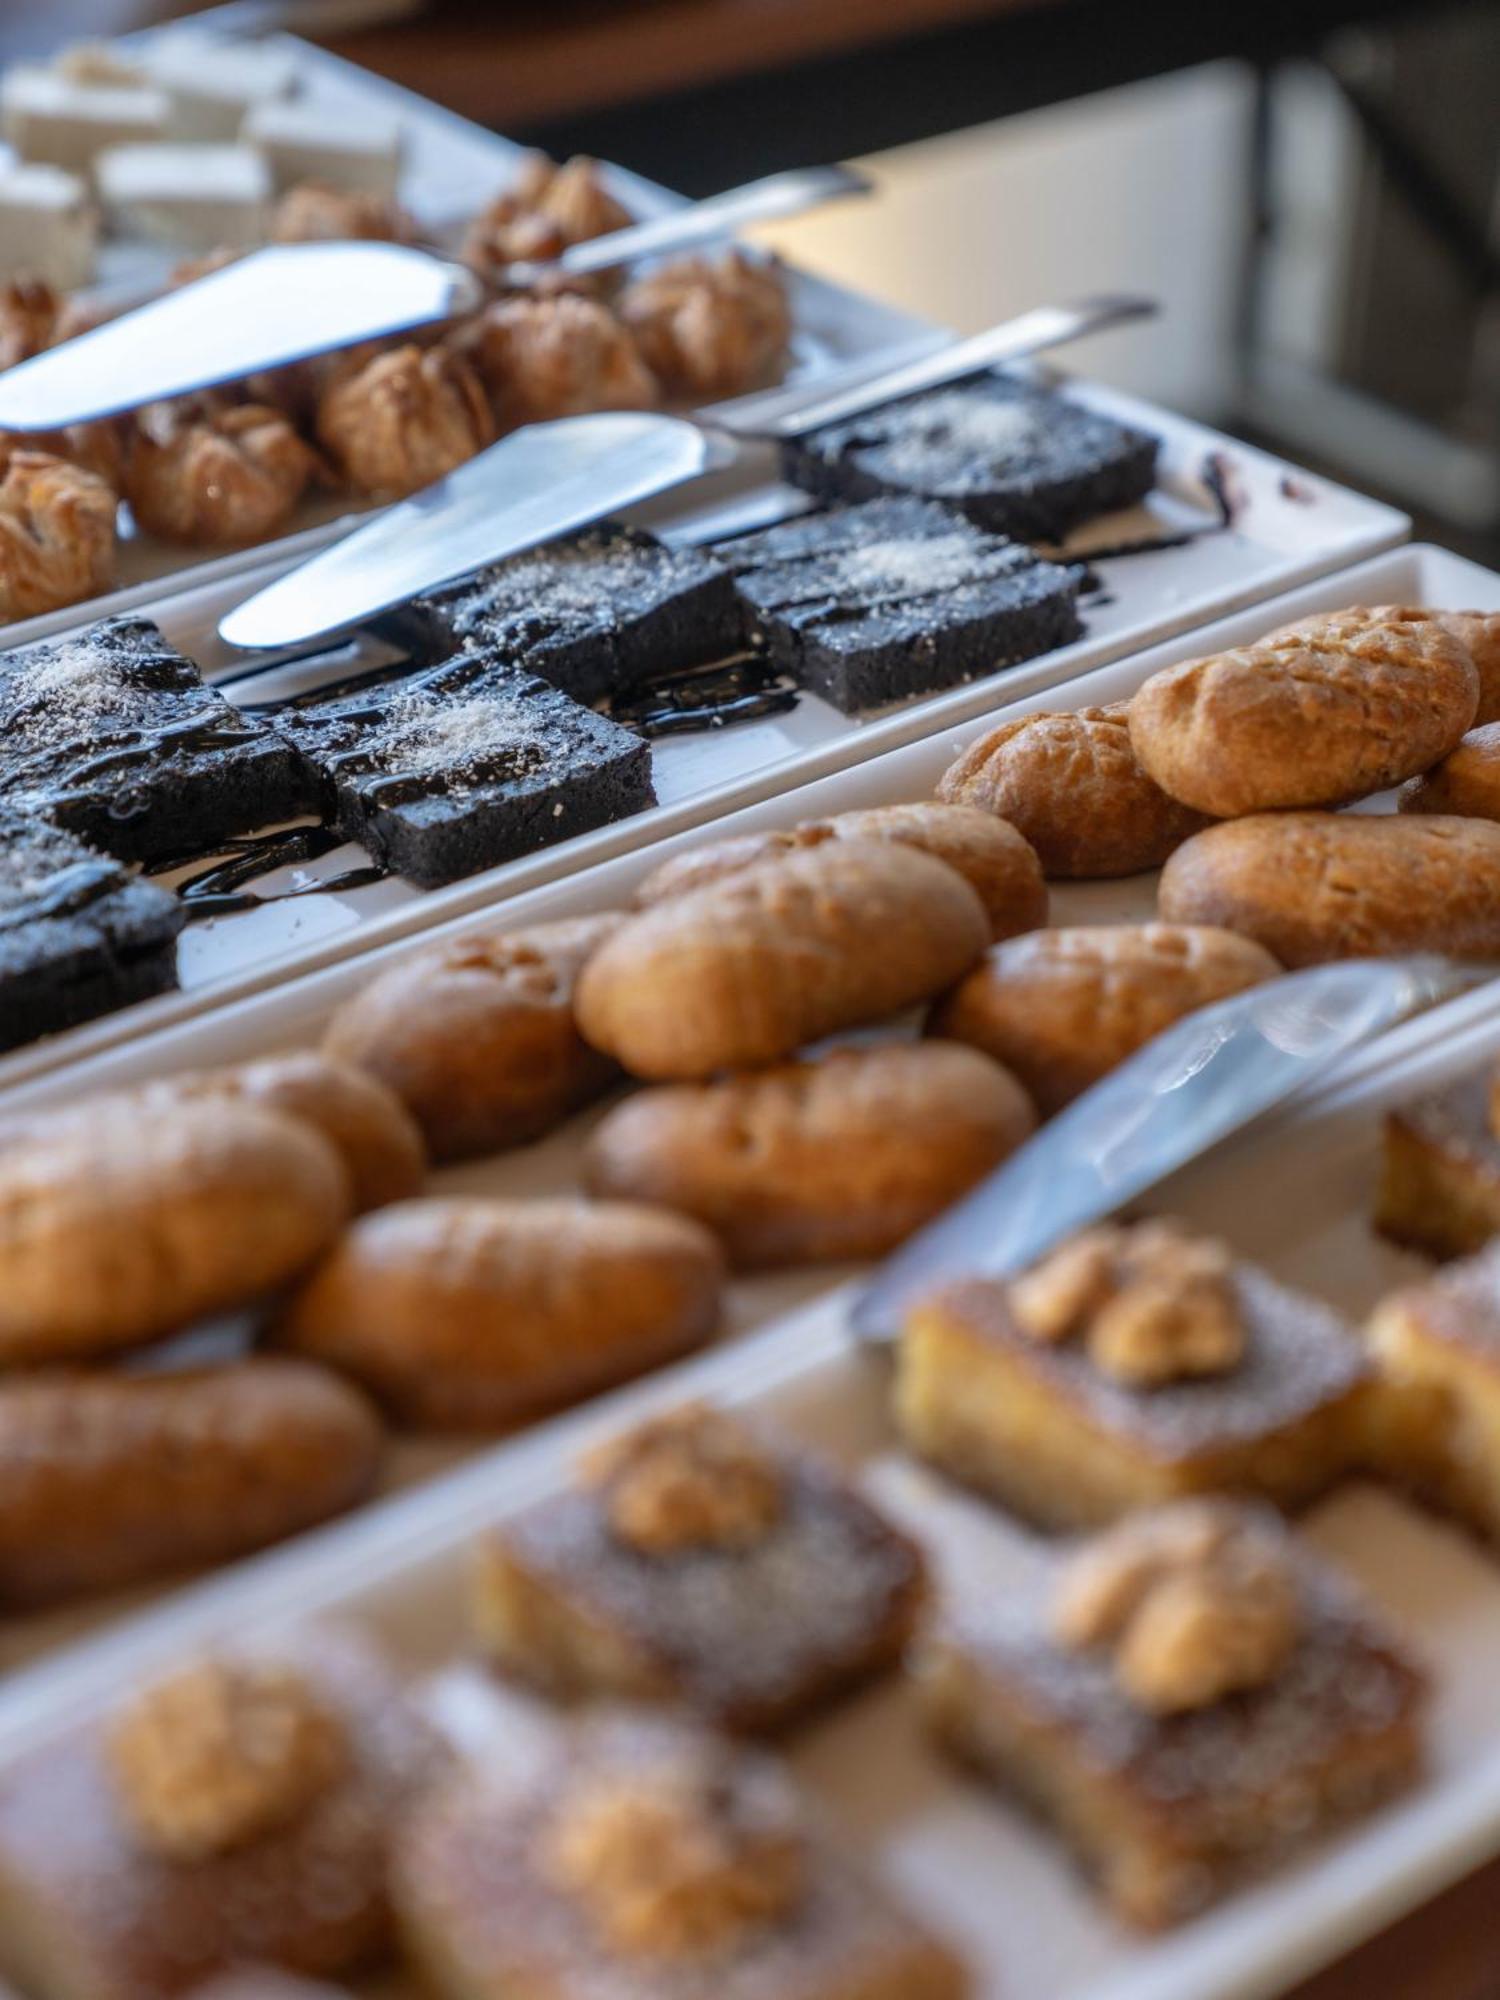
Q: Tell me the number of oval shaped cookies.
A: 14